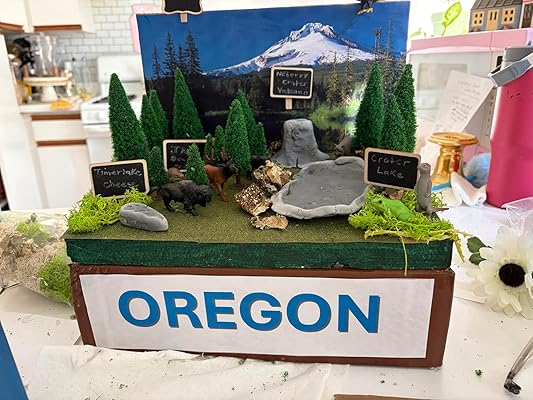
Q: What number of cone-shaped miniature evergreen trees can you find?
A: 14